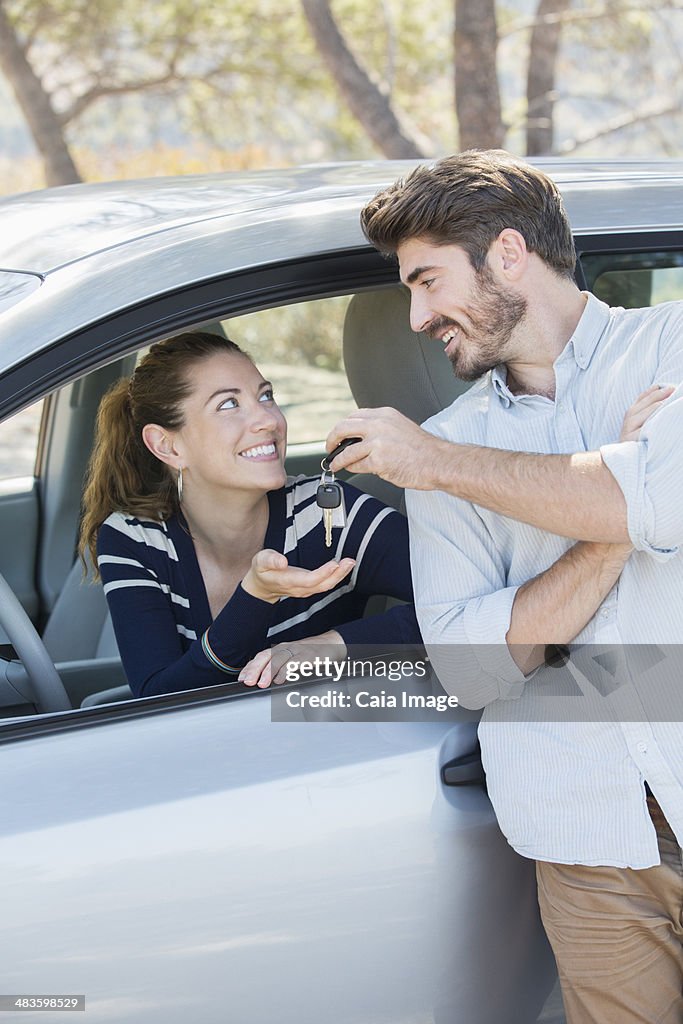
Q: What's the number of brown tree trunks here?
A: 4